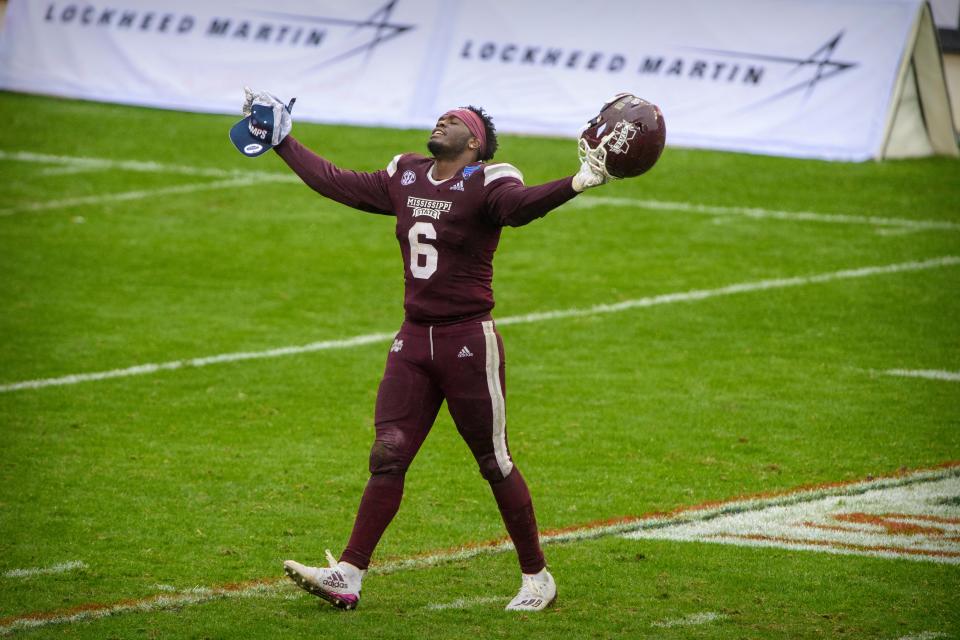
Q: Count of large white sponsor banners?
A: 2